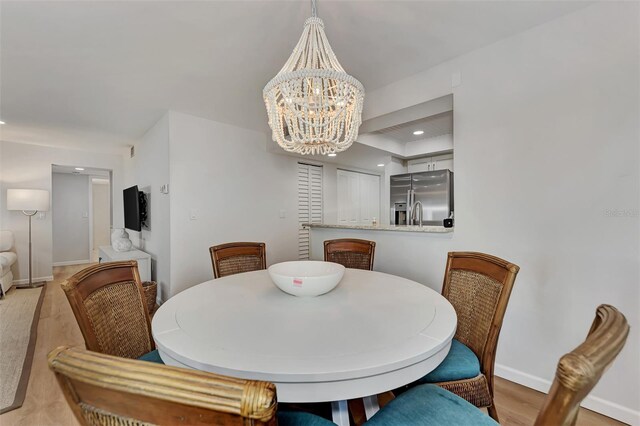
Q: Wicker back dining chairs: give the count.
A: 6